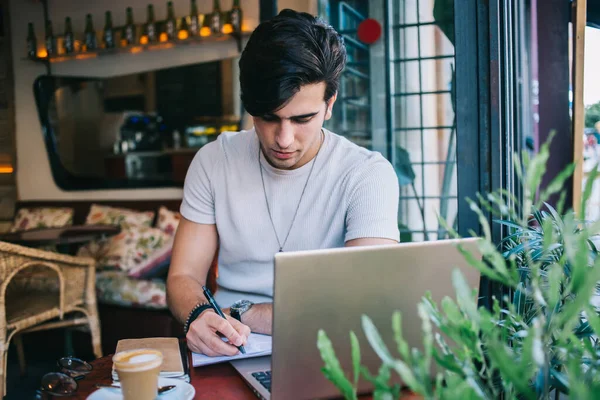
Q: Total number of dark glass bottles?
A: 11